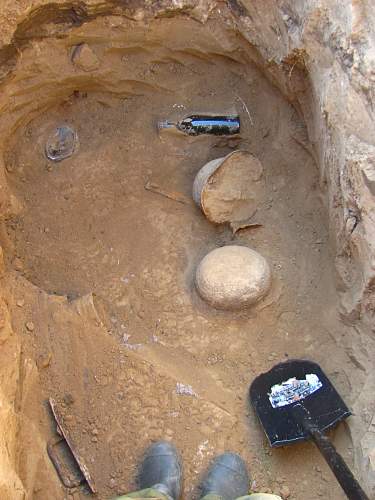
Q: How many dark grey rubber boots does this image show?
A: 2